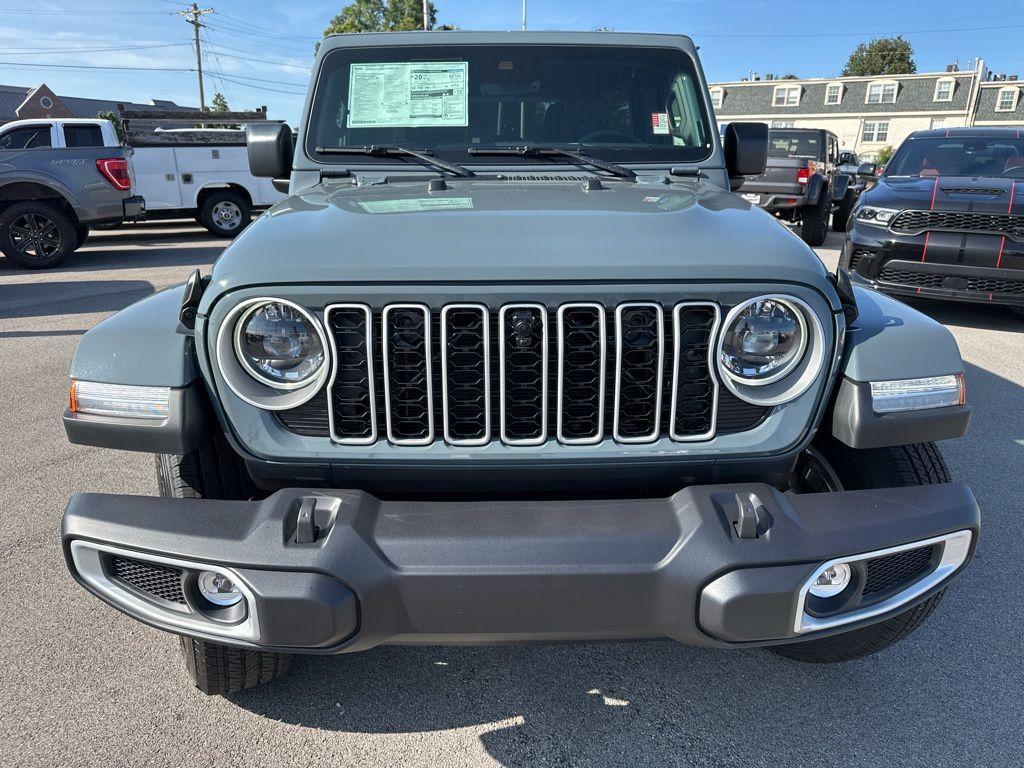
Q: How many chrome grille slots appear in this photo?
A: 7